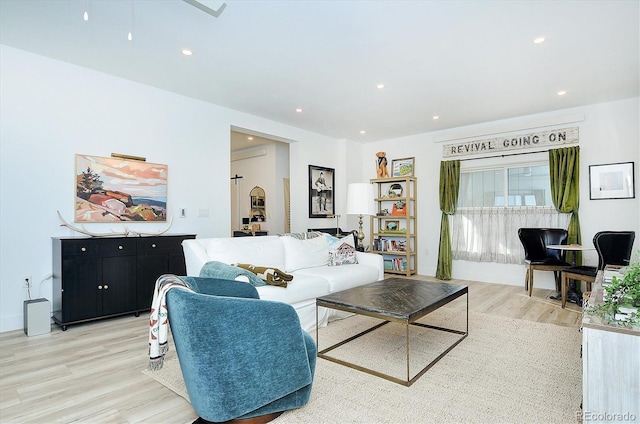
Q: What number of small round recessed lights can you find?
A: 8